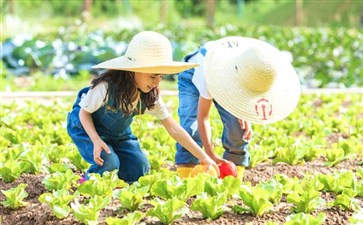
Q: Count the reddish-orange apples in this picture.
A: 1